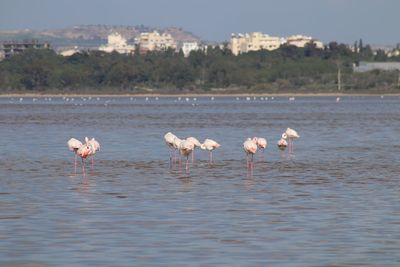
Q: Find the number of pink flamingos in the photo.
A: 12